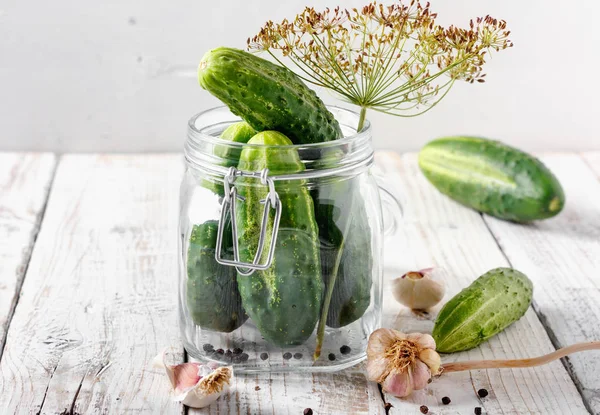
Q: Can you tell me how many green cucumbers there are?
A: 7